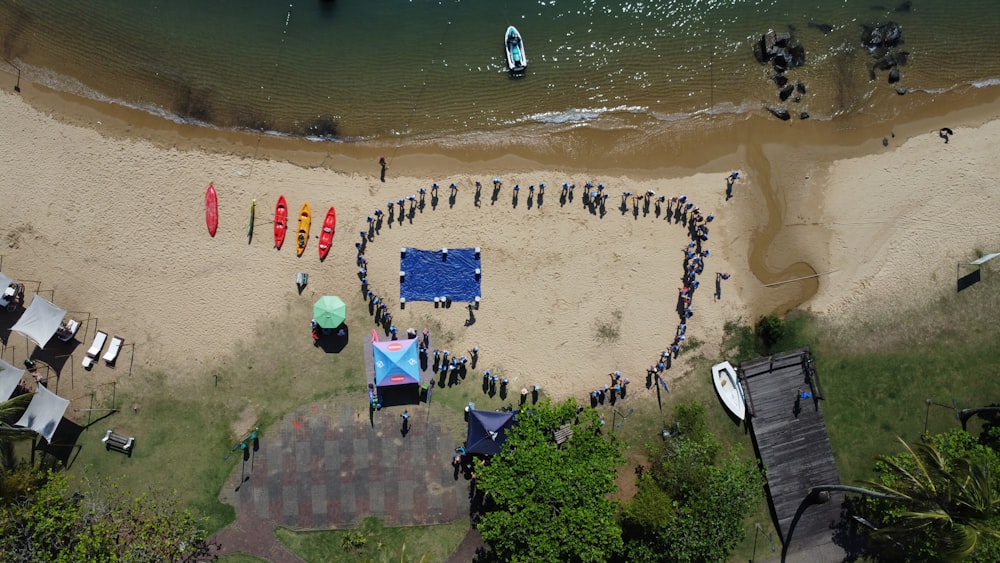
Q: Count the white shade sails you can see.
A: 4